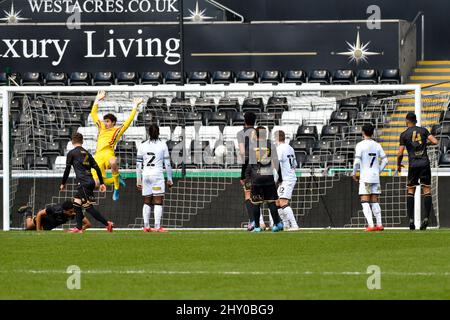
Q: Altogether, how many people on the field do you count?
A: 9